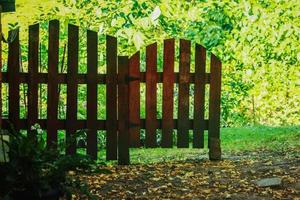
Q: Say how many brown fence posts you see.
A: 13